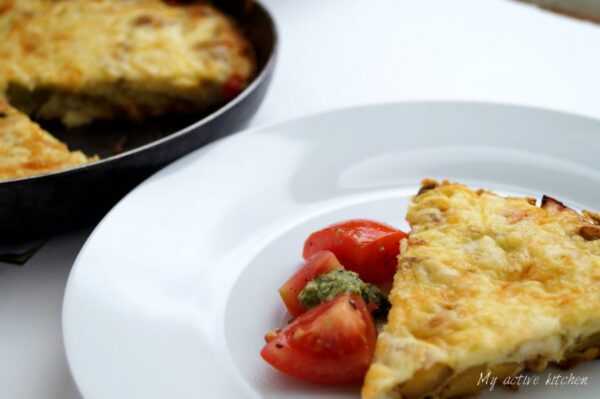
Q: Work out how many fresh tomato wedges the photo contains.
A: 3